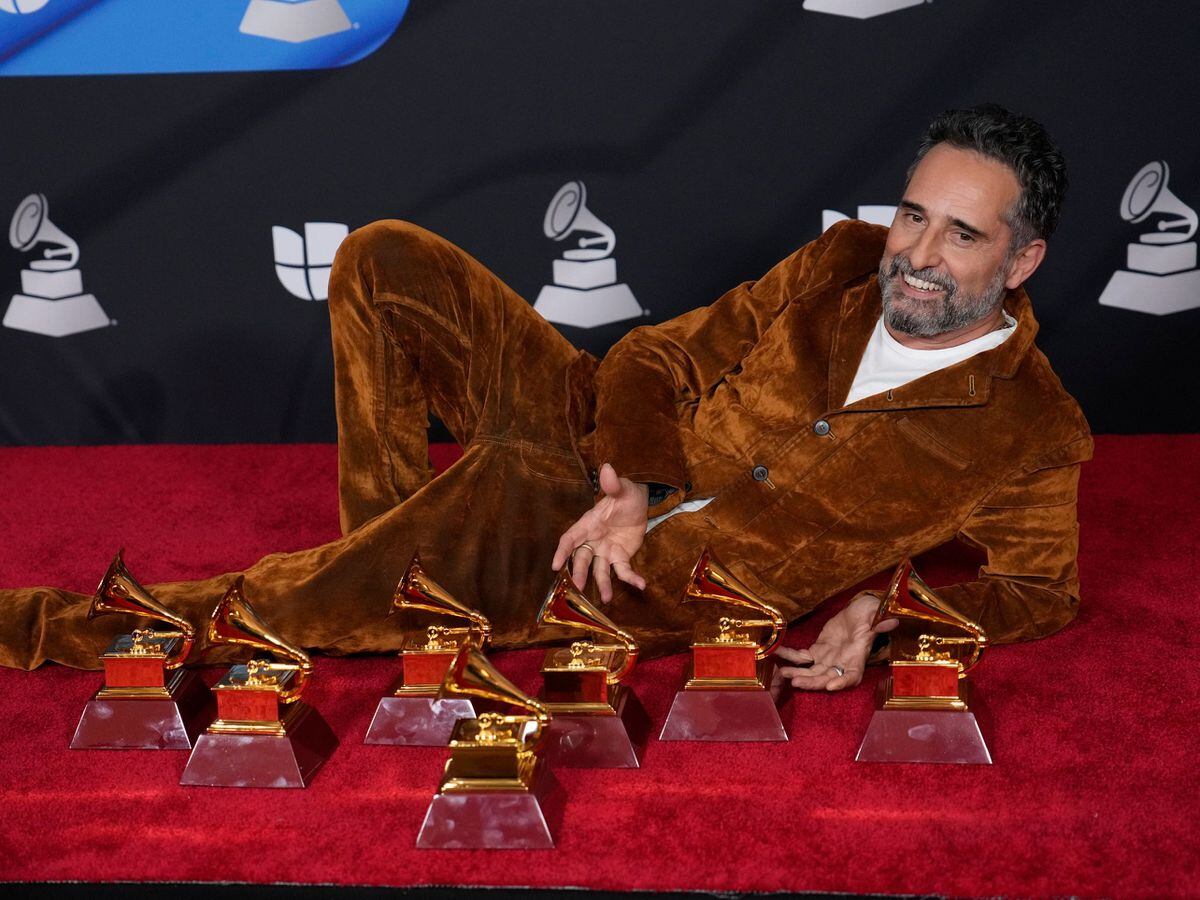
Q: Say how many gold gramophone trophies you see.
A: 7